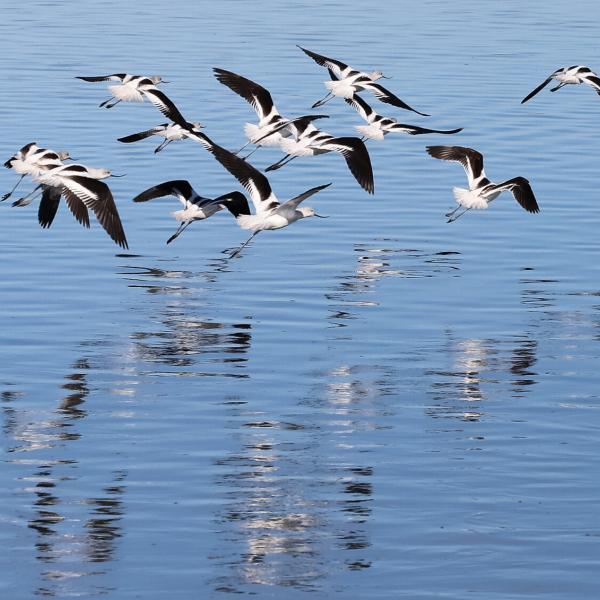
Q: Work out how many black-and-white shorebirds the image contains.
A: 12